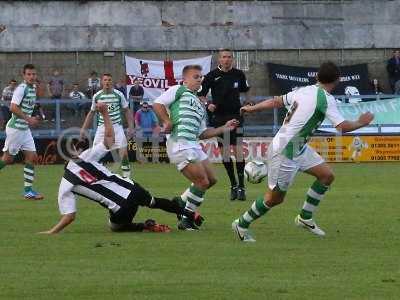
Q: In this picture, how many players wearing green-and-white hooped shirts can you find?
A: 4